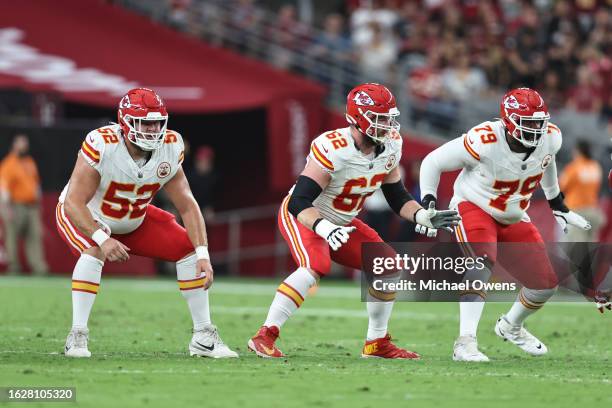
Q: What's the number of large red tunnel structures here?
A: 1